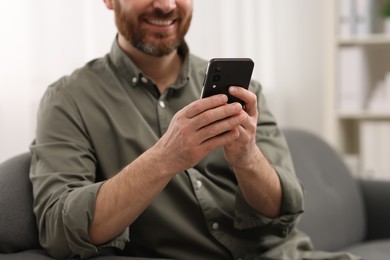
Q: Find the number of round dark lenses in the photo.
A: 2